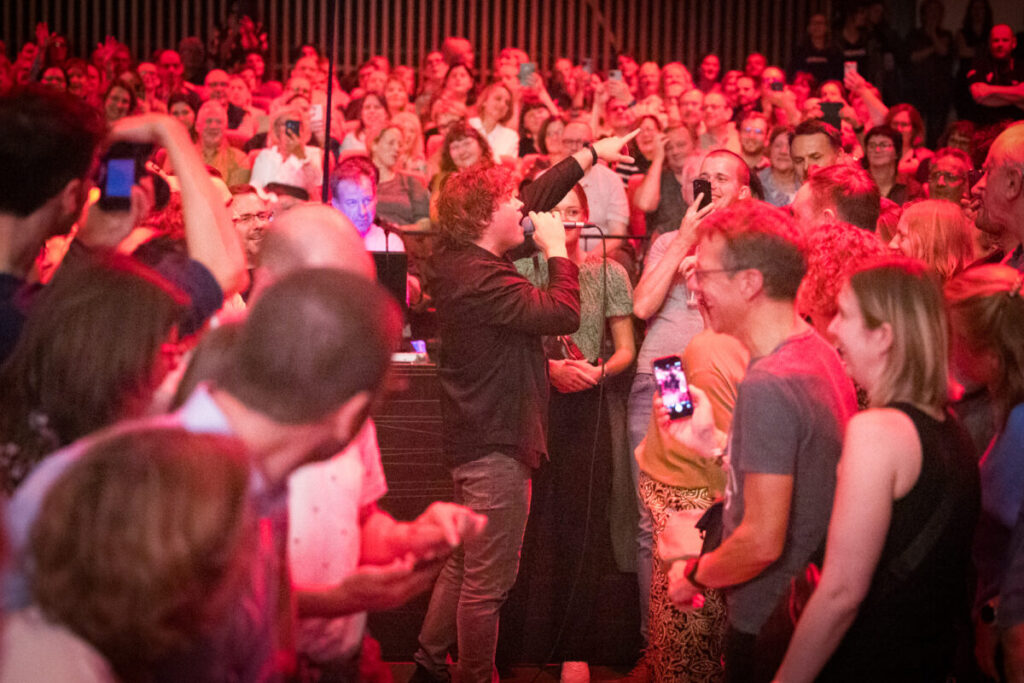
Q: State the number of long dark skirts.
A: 1